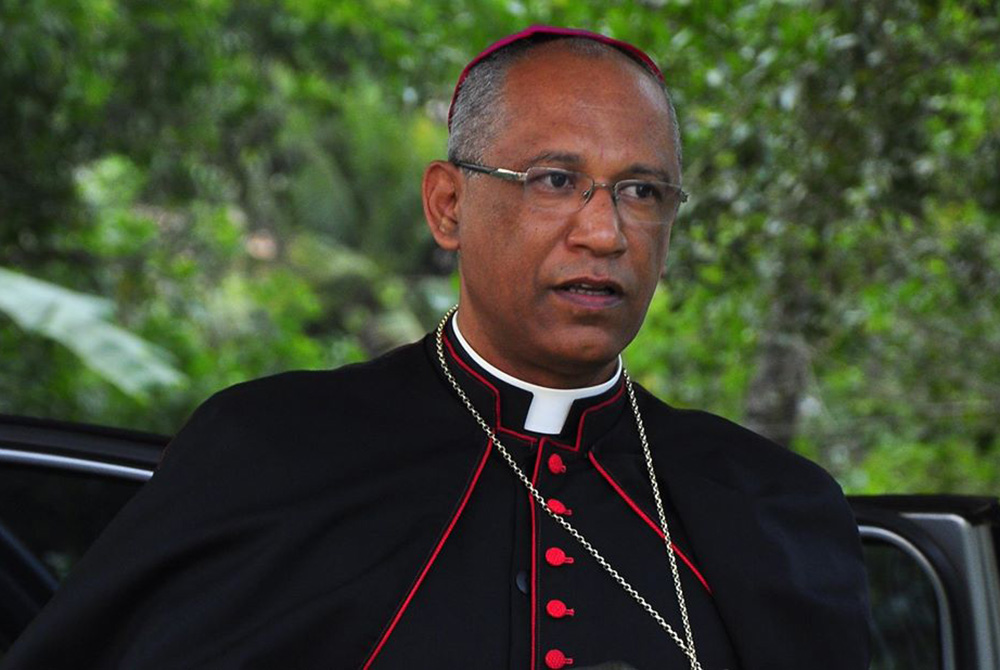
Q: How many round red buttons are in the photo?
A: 5